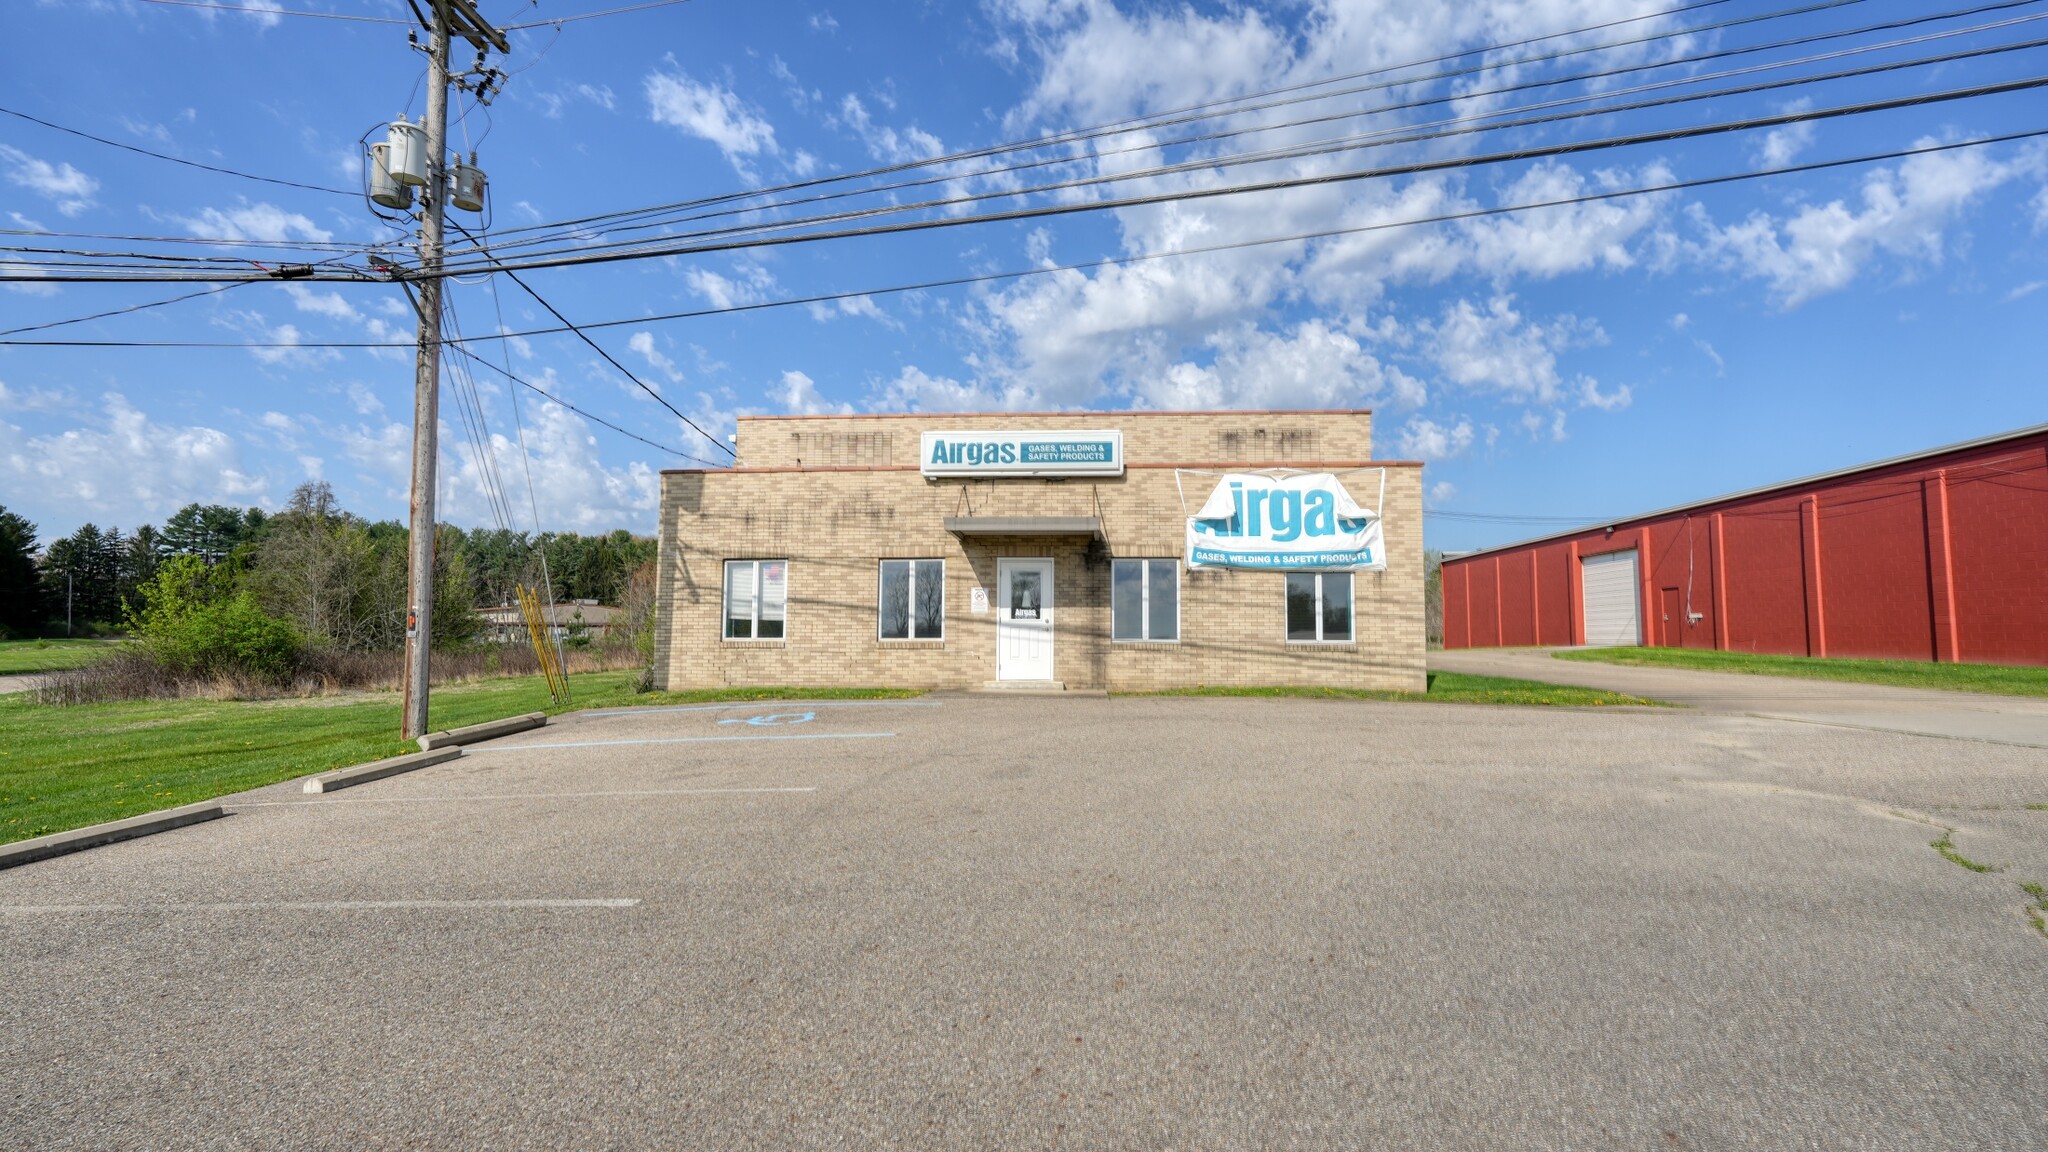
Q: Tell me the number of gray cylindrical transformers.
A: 3